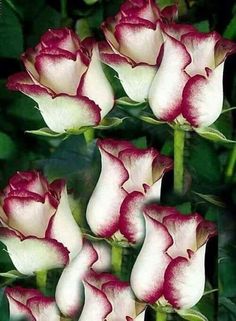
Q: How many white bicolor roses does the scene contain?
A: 9